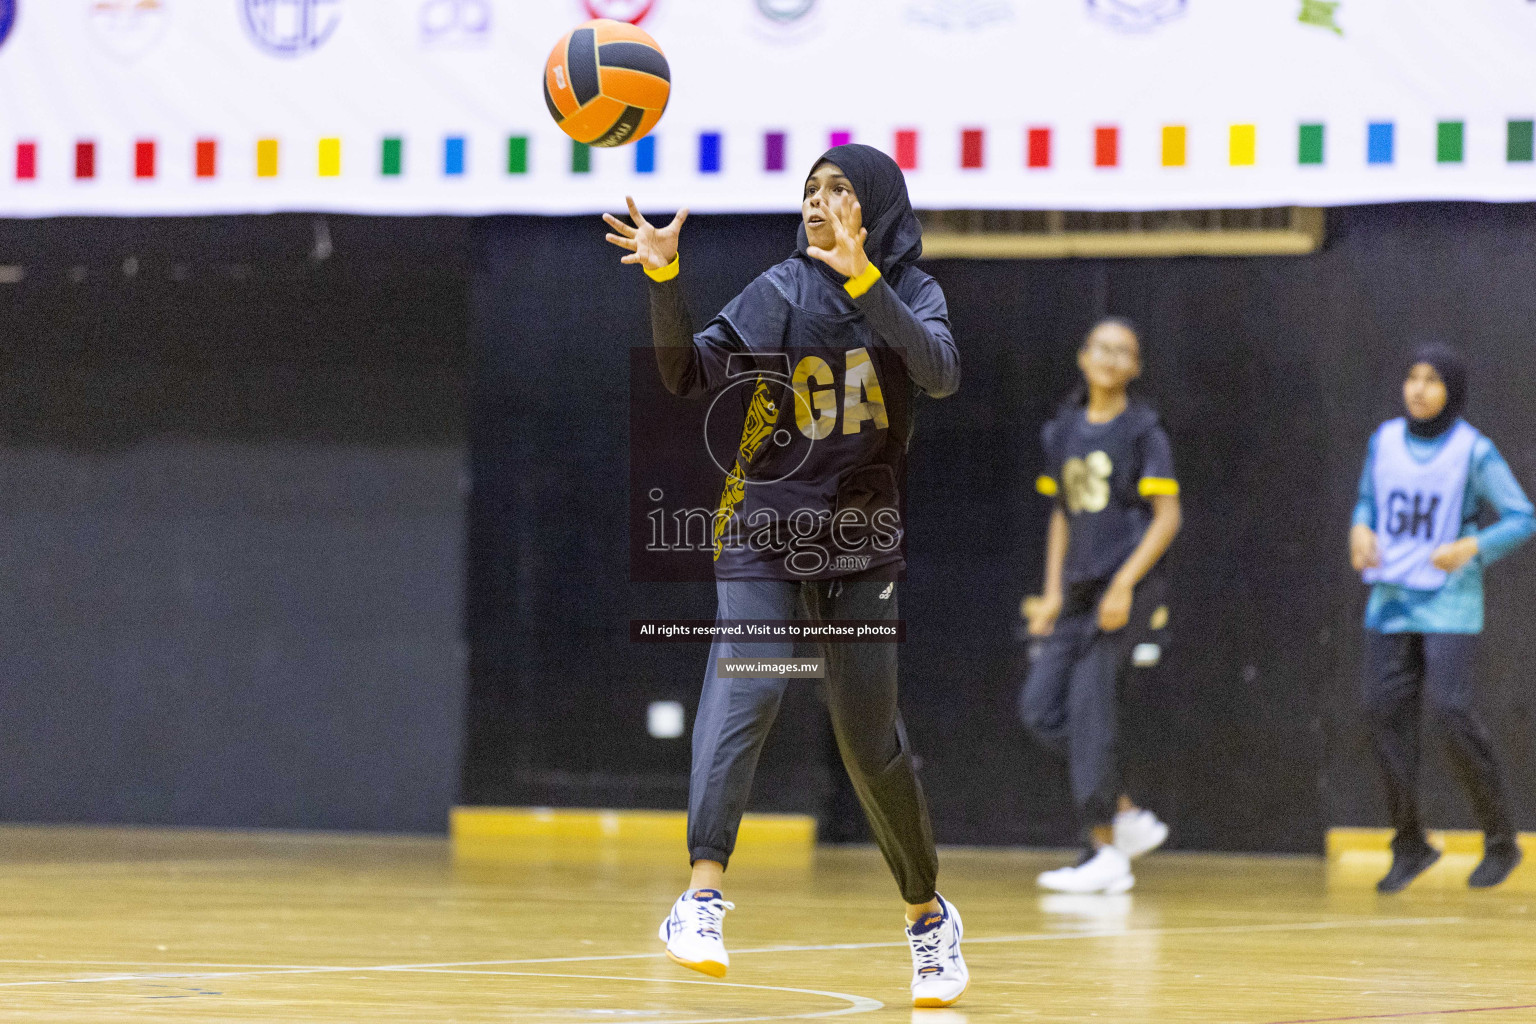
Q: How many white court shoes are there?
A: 4